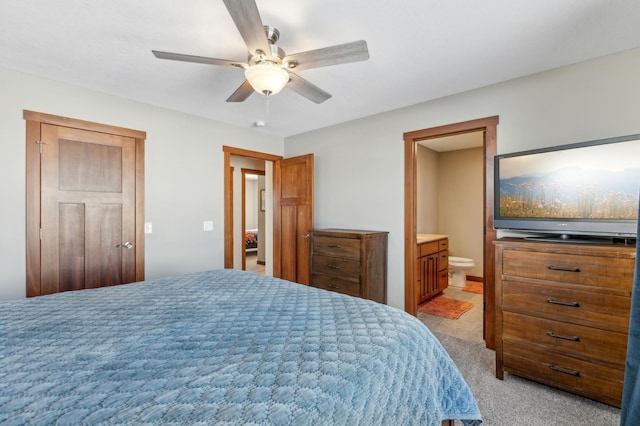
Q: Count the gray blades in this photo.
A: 5